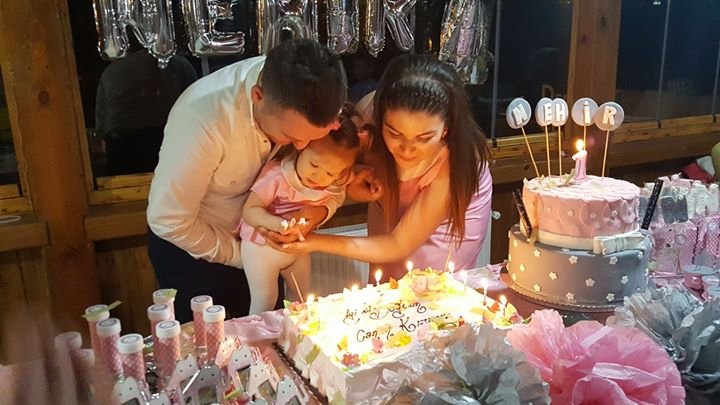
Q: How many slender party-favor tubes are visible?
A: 10